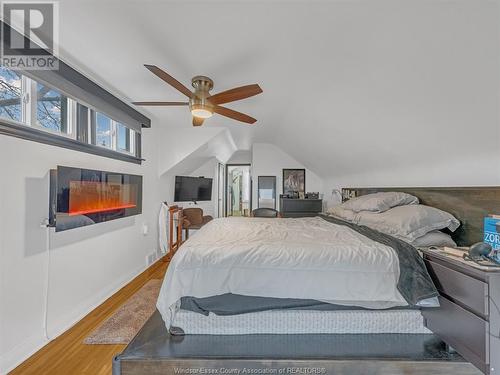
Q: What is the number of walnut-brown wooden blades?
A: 5